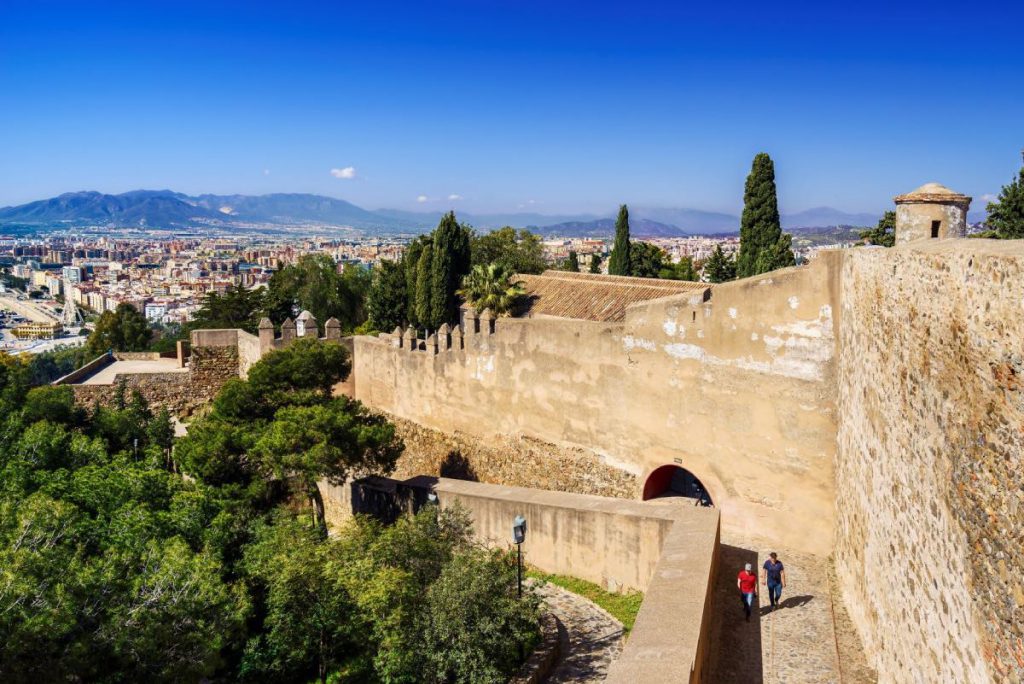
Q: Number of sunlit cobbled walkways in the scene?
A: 2